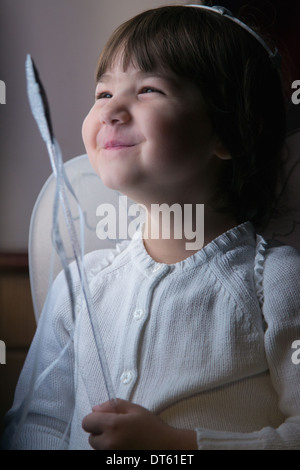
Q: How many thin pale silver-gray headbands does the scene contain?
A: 1